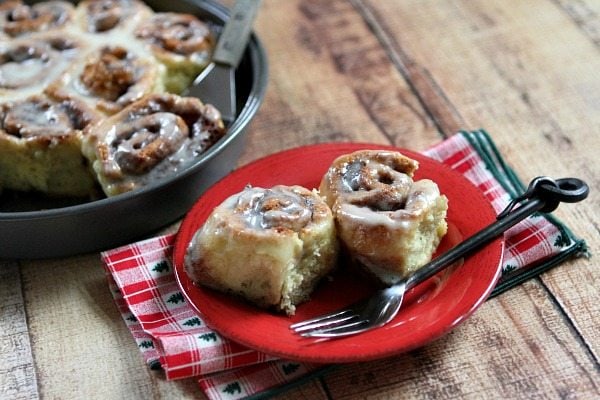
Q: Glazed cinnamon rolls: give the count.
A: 9